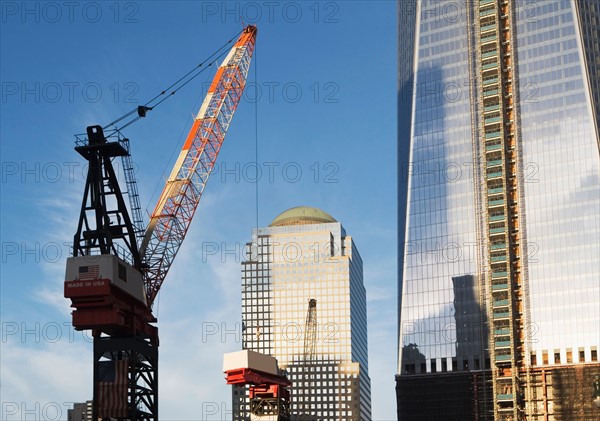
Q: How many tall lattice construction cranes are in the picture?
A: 2